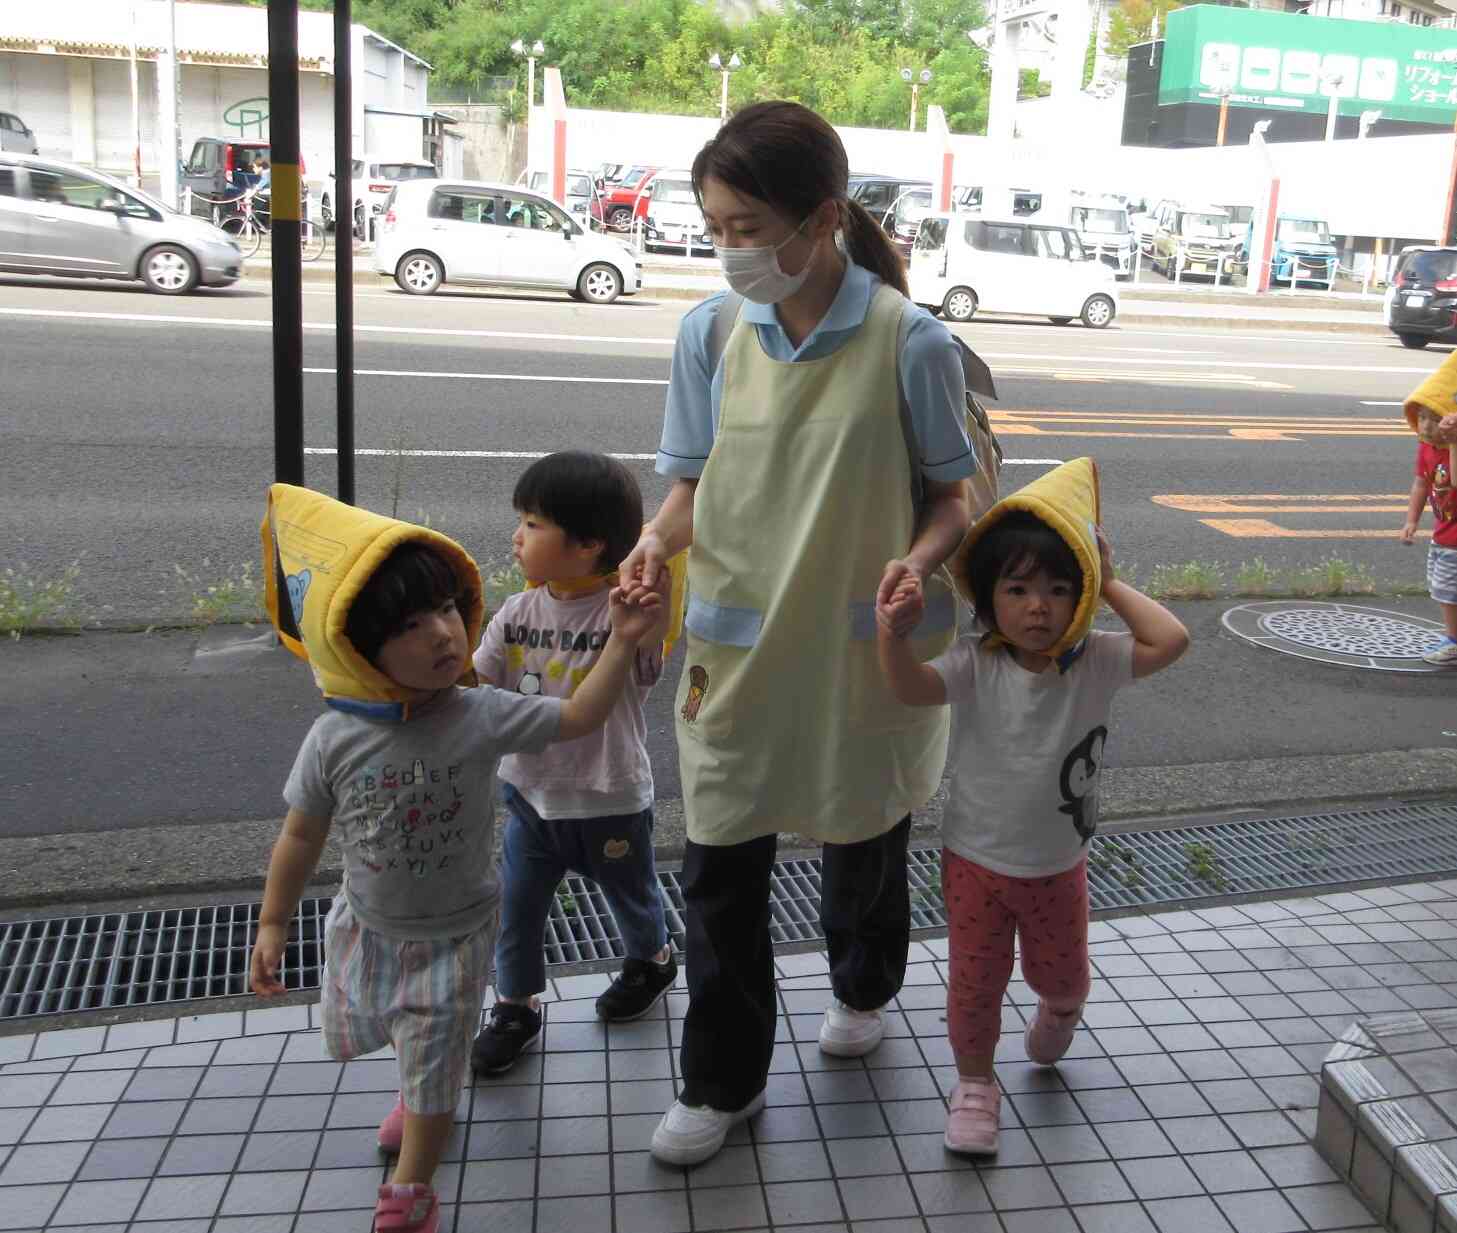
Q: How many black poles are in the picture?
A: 2